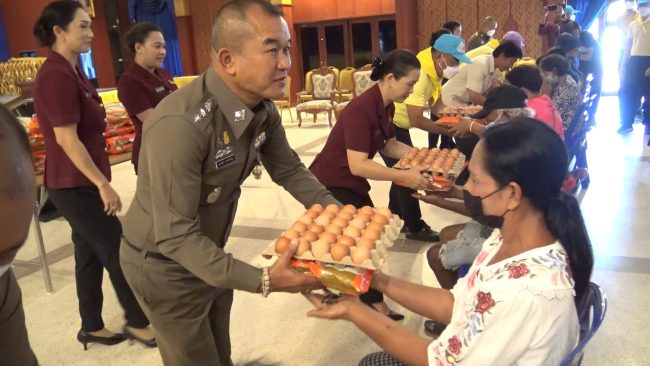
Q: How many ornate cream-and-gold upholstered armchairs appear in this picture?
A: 2